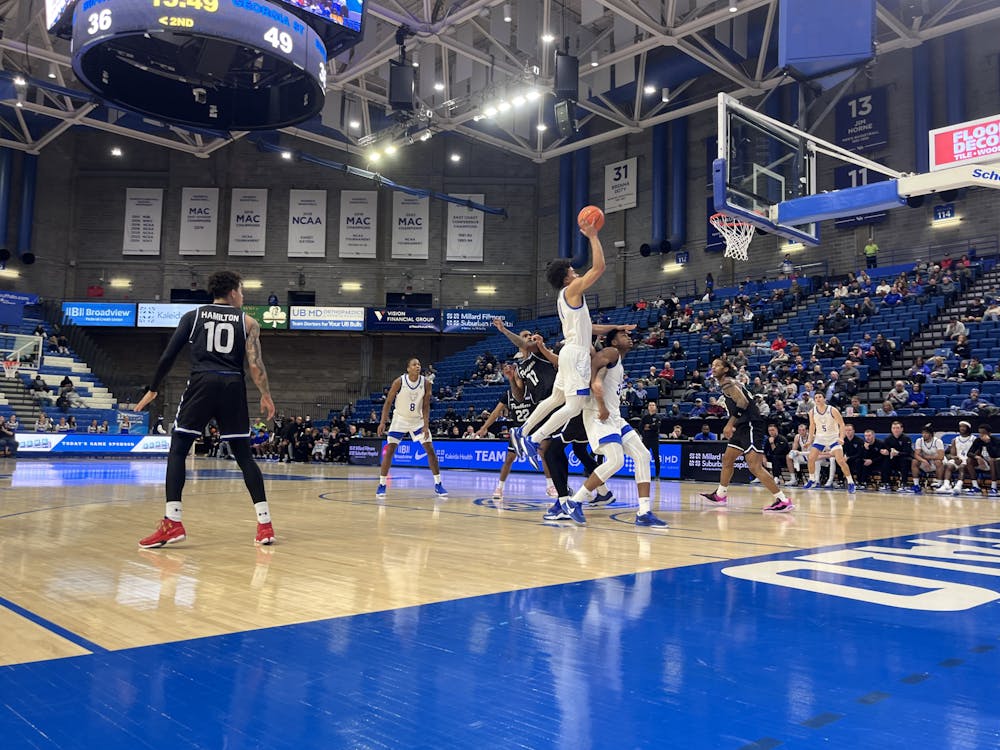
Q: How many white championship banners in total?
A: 7